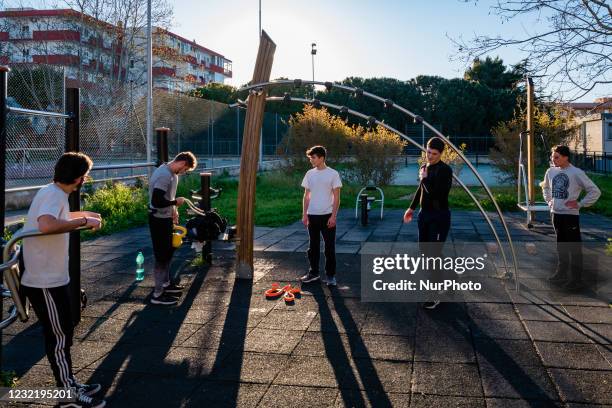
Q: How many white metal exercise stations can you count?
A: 2